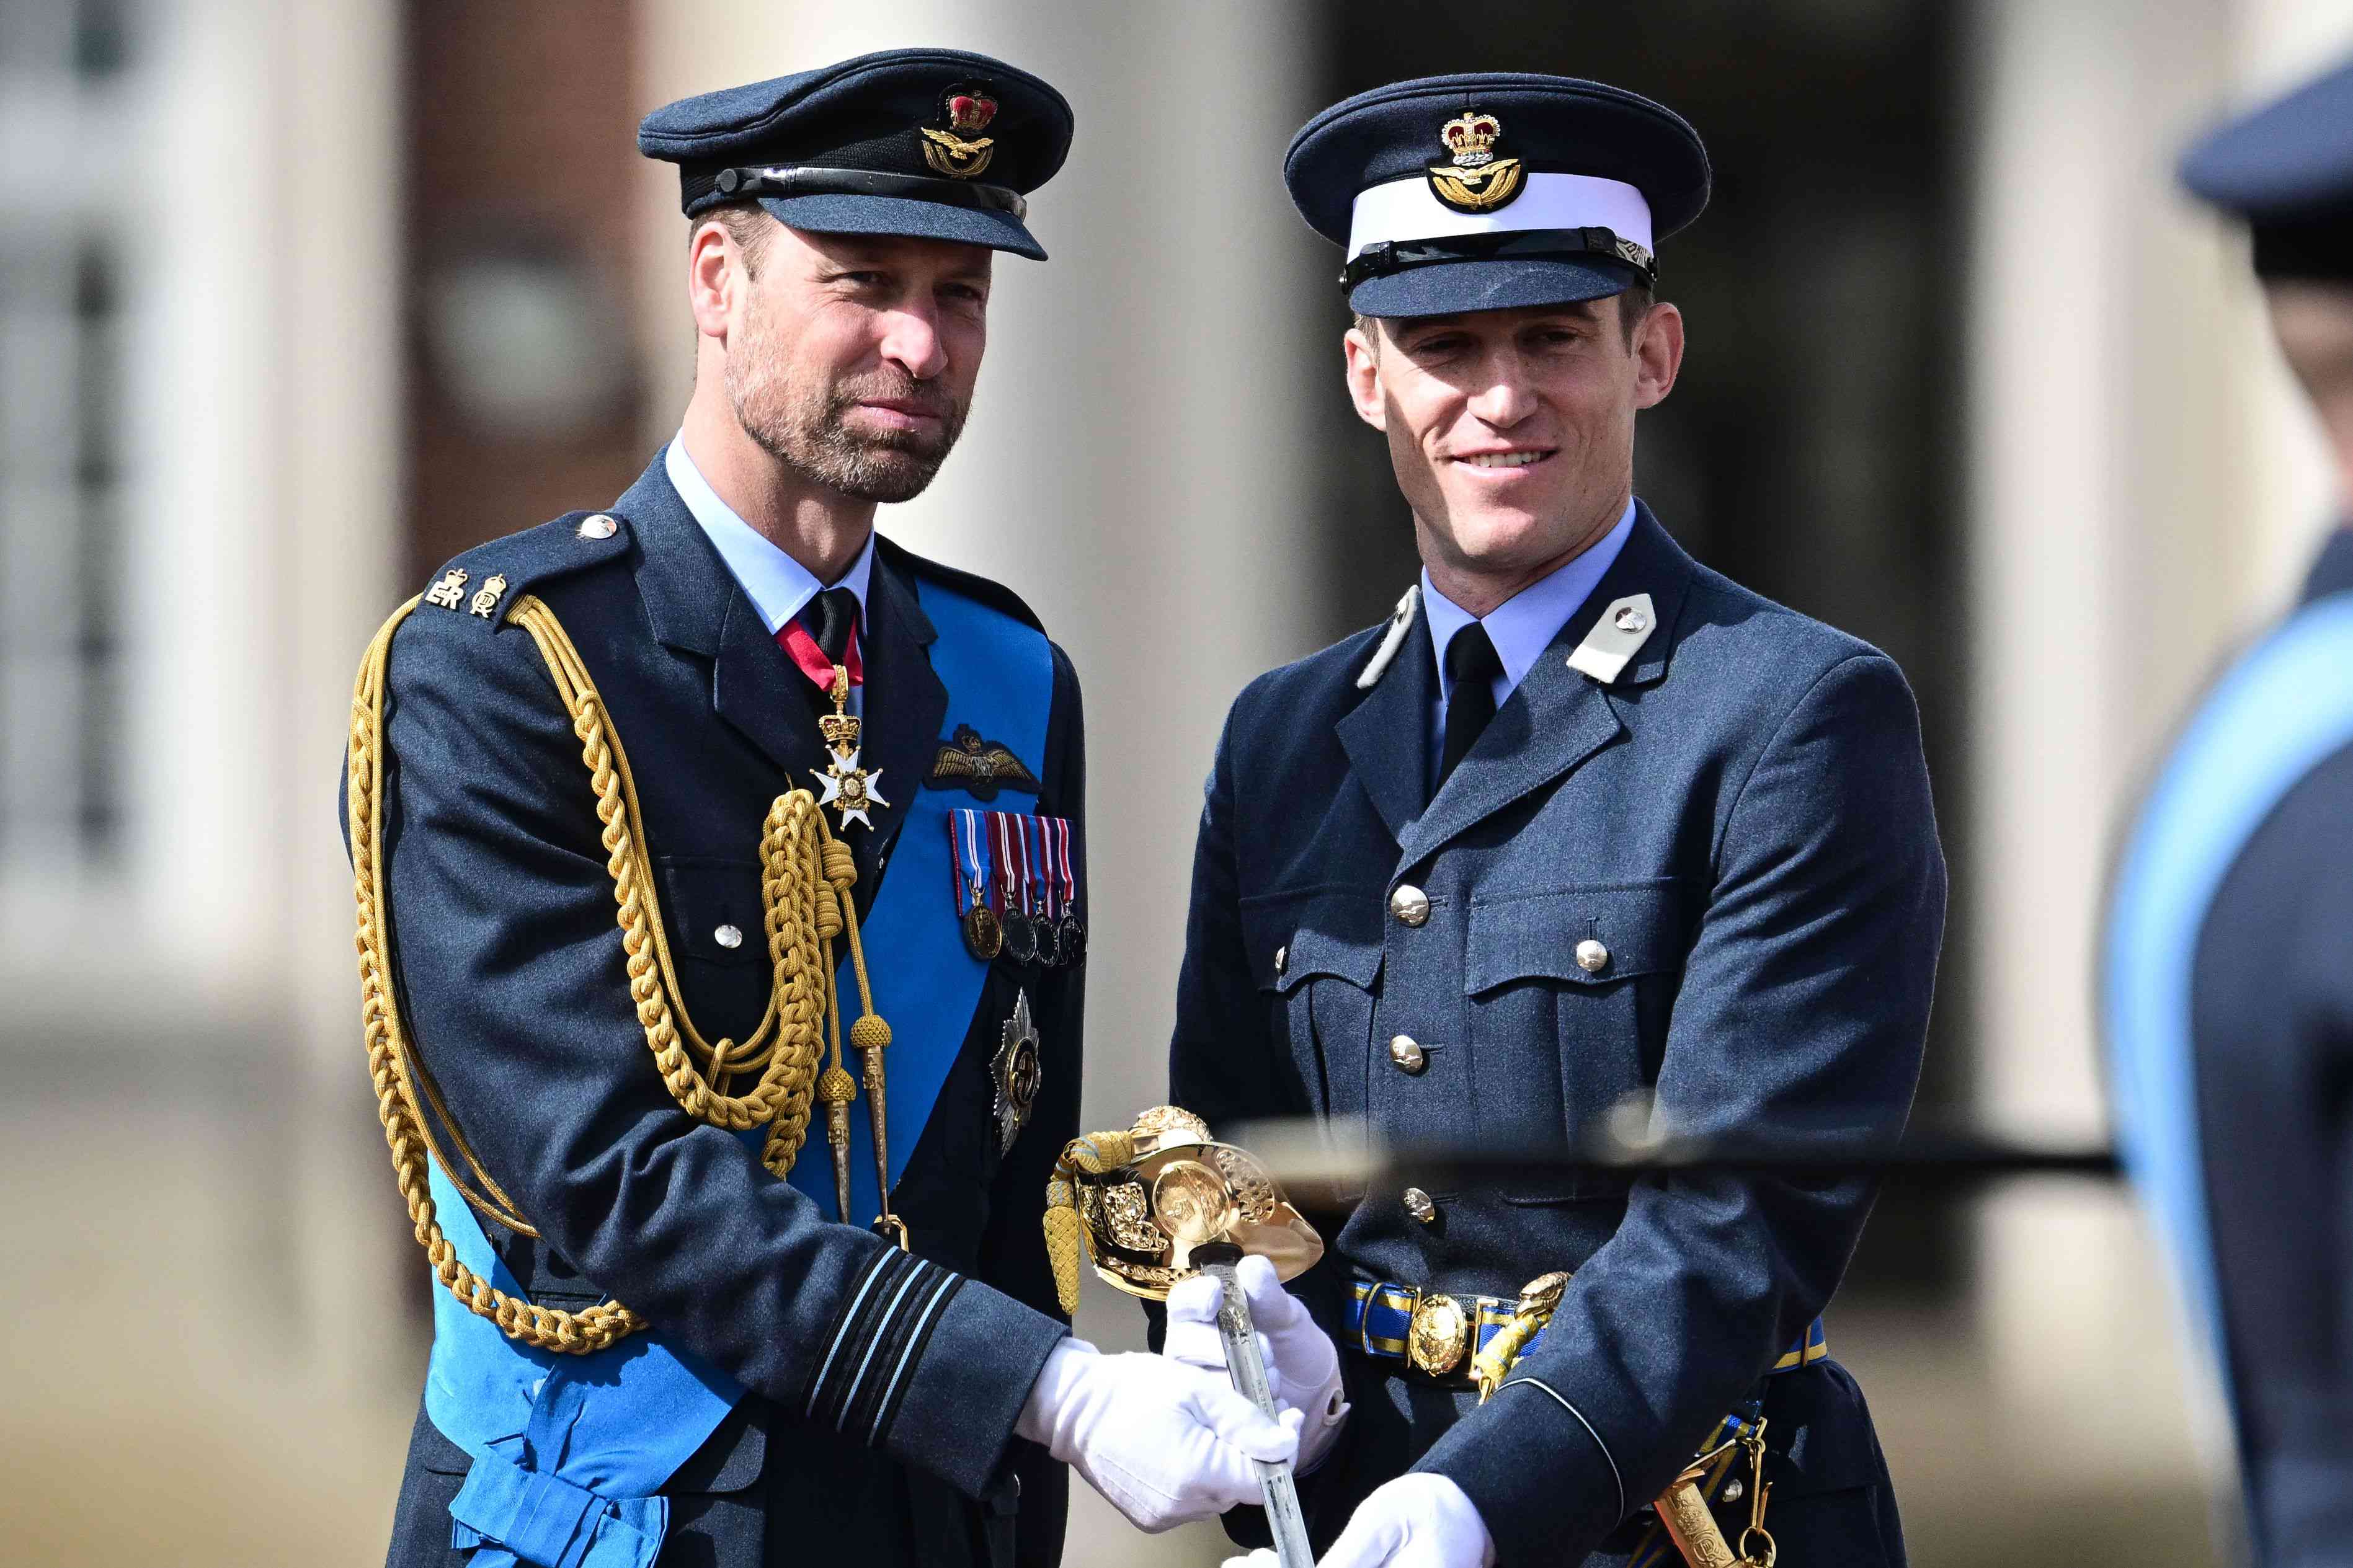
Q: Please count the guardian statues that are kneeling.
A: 0